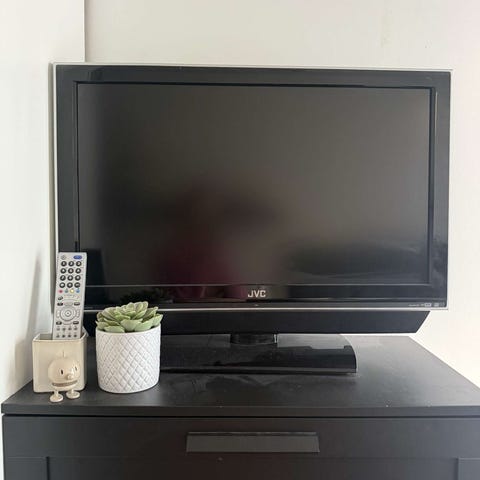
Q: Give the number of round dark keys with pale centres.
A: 12